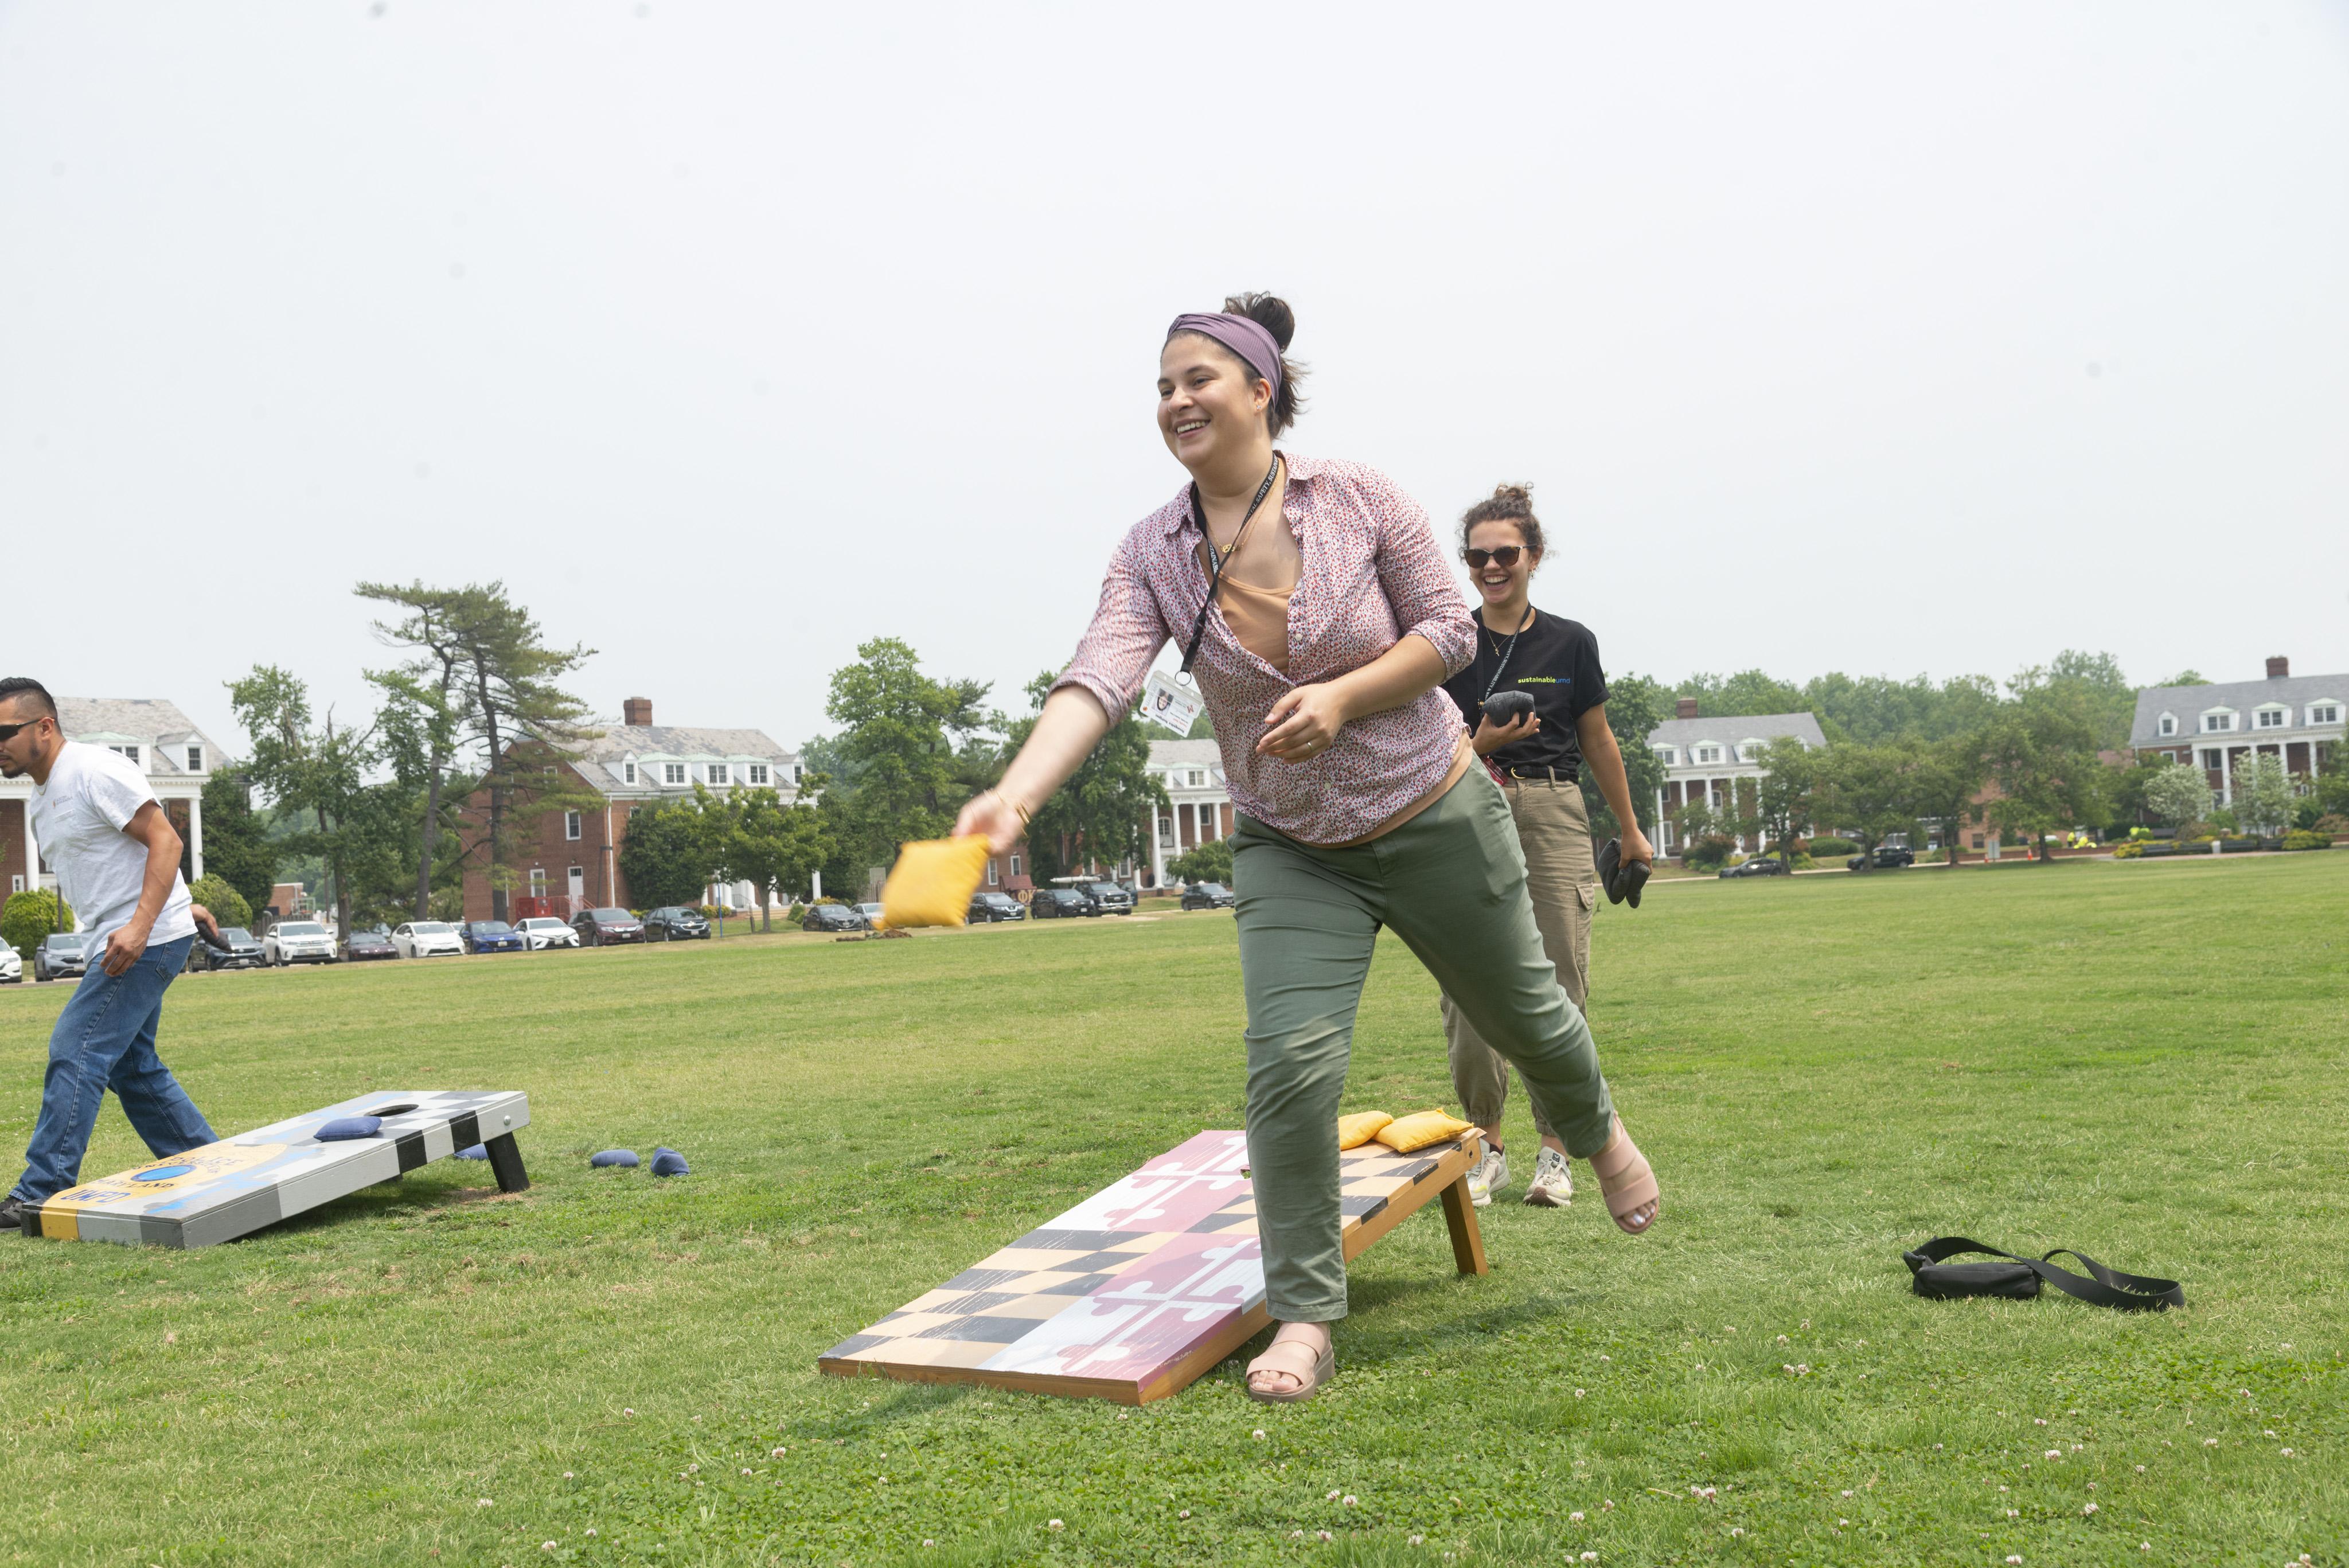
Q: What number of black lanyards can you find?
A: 2